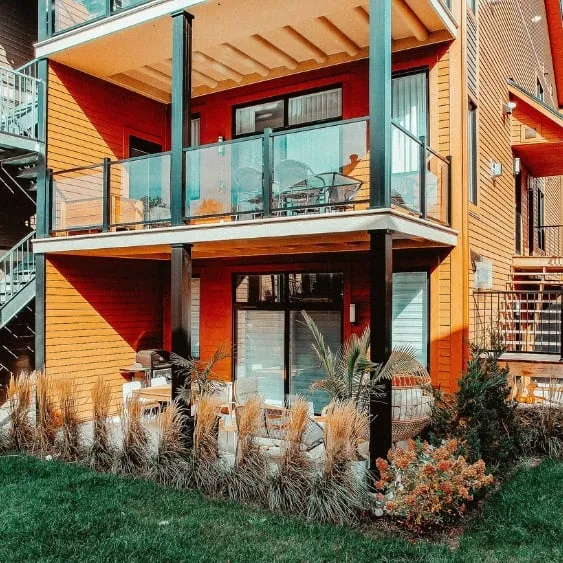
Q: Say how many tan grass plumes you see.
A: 10